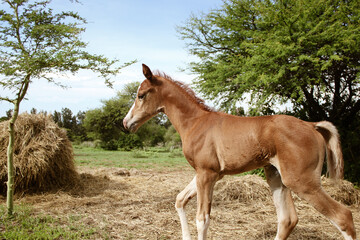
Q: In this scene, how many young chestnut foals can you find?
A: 1